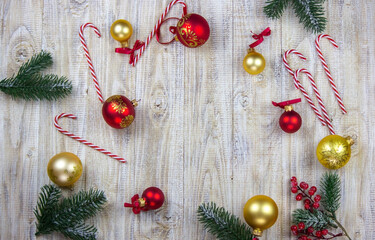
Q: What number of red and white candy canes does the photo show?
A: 6